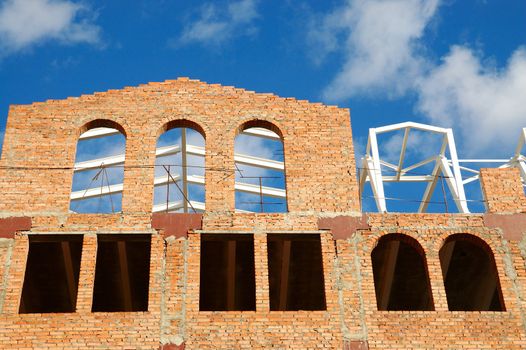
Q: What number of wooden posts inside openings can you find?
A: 6